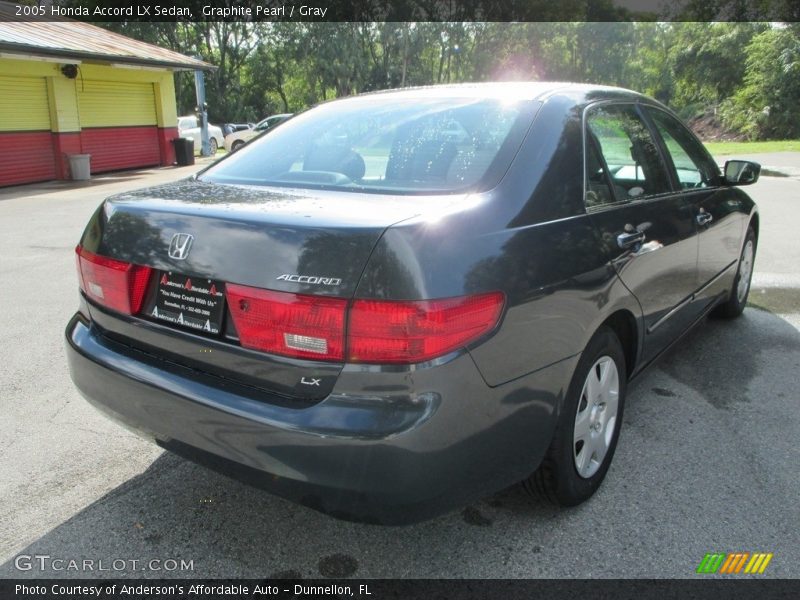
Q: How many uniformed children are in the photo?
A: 0